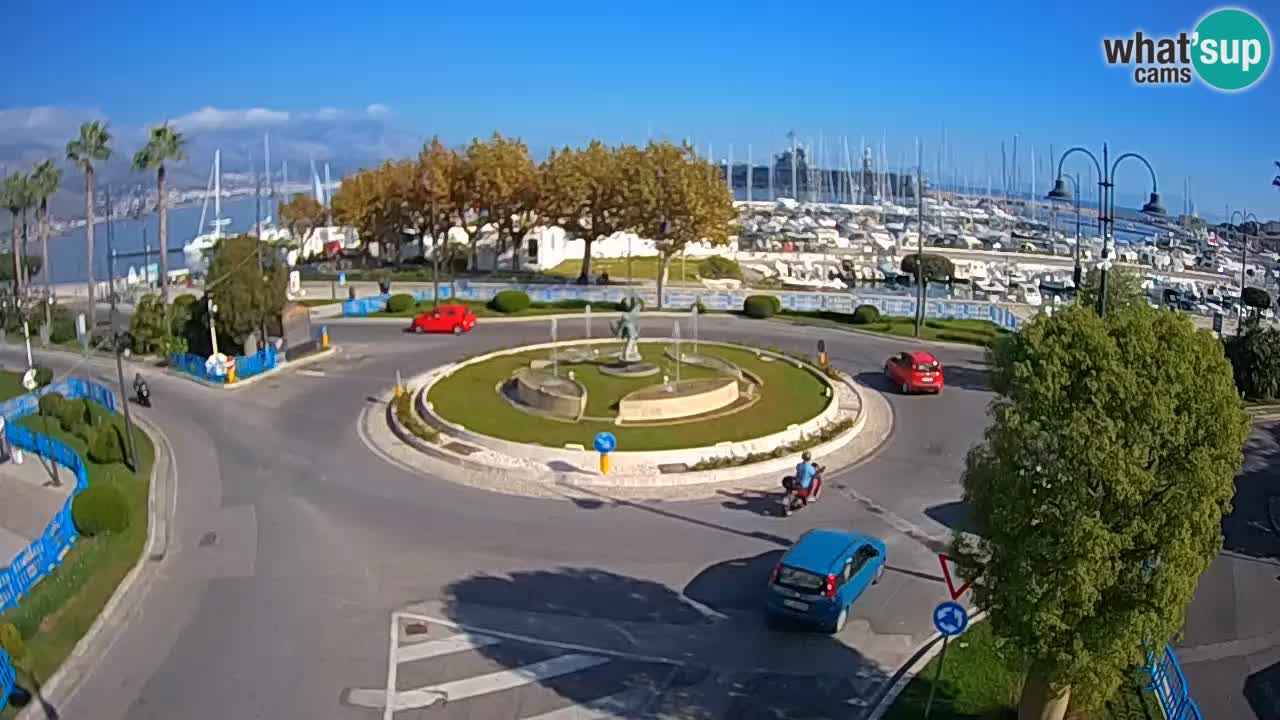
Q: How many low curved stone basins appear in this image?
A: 4